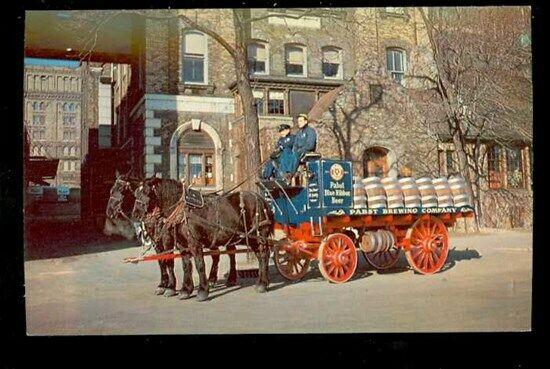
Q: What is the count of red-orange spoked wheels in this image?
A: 4